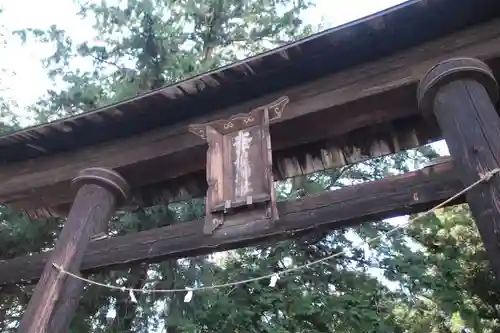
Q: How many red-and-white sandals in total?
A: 0